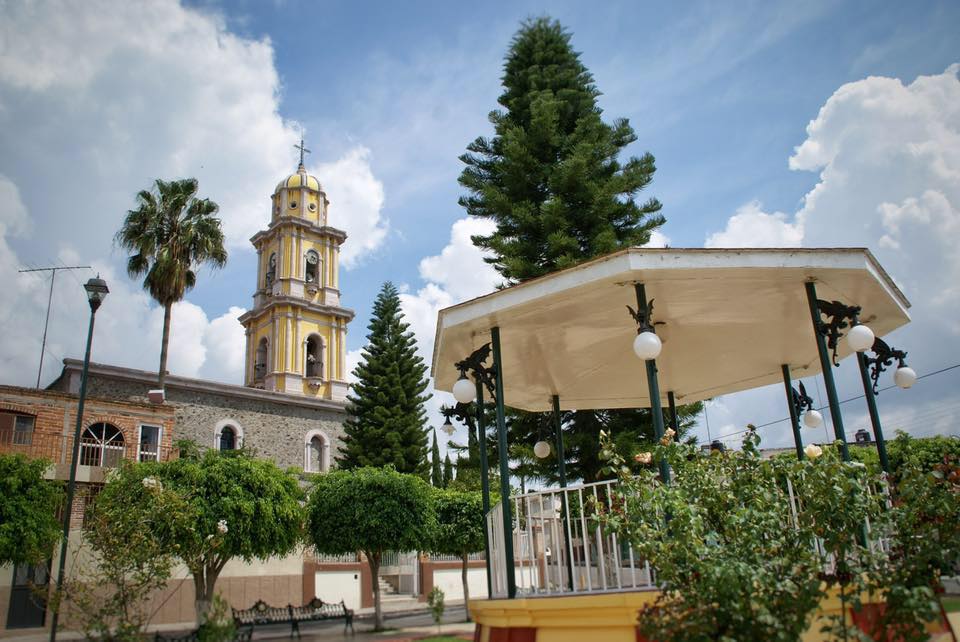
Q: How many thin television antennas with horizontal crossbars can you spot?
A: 1